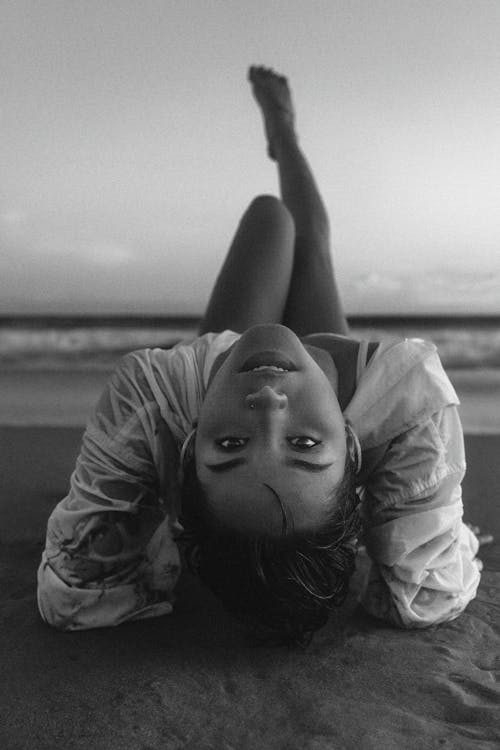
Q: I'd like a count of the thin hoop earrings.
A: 2